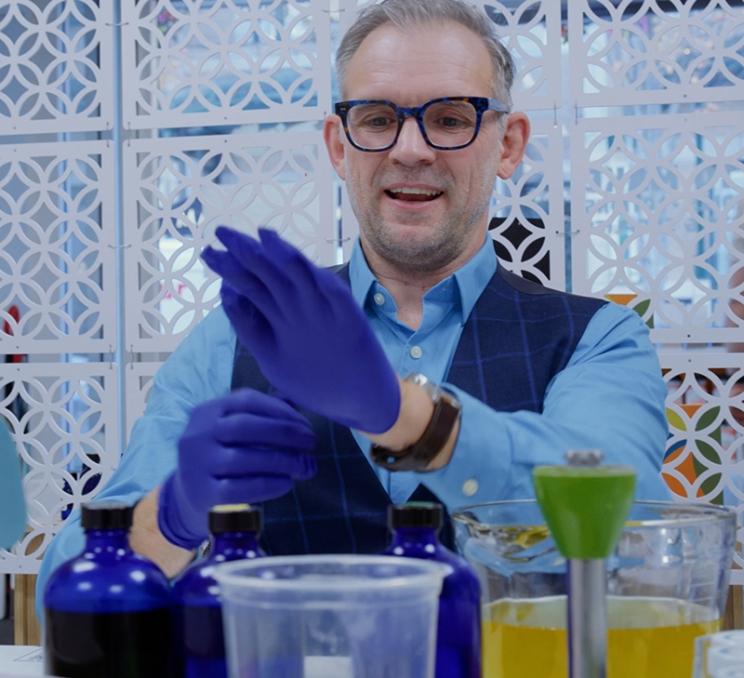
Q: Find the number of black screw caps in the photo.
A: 3